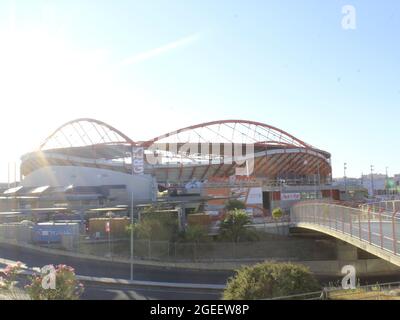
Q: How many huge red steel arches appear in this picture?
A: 2